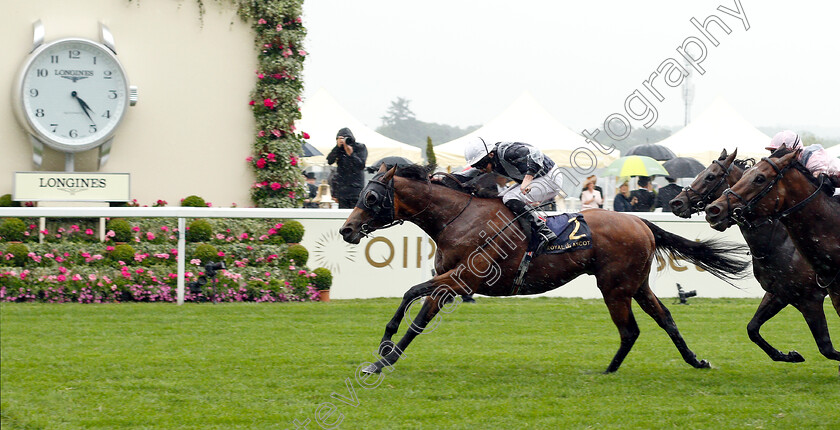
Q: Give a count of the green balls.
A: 11